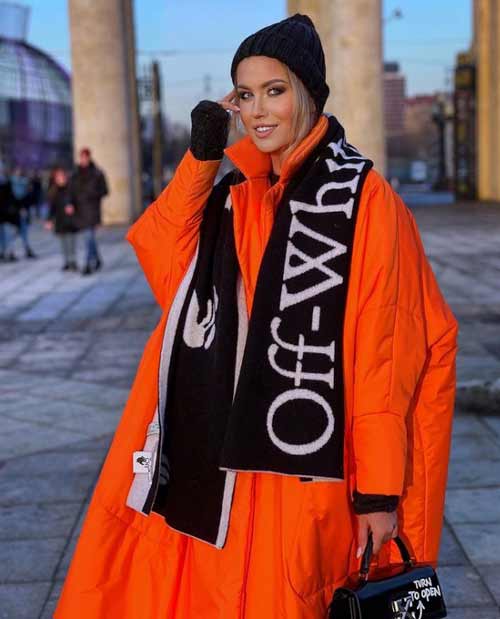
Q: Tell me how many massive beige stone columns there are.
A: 3